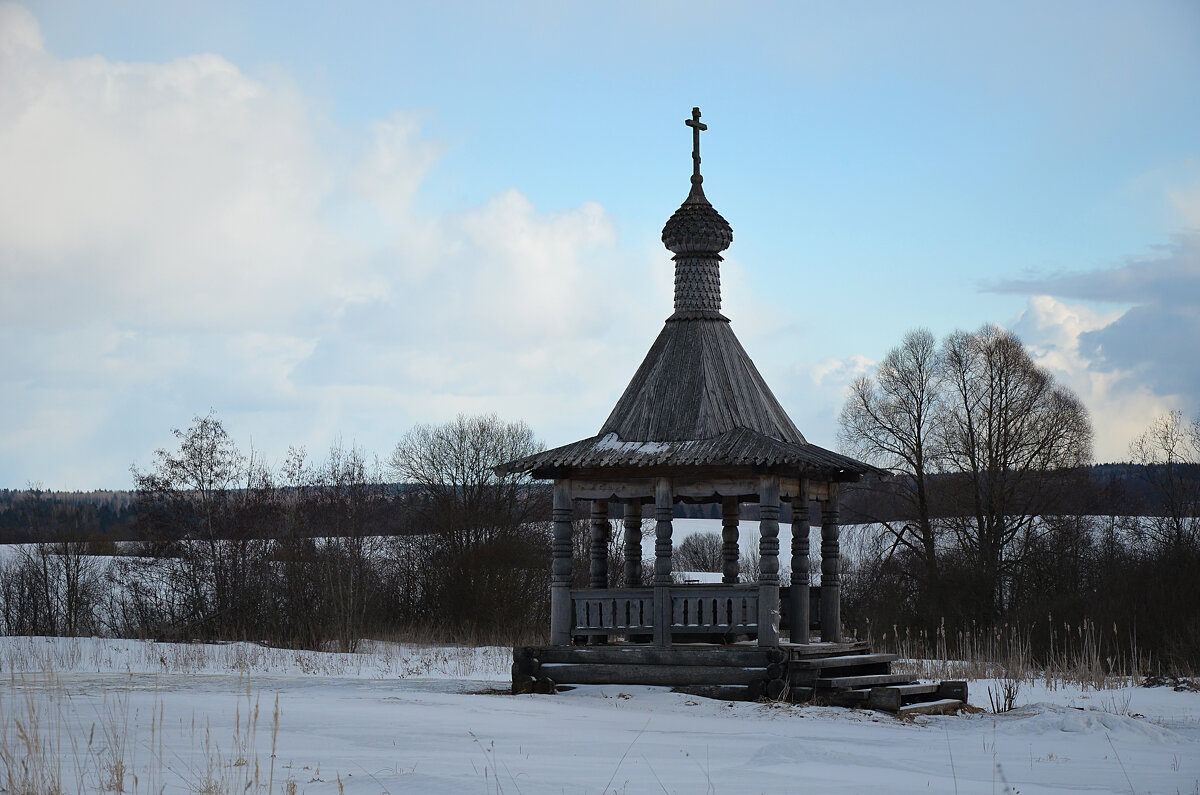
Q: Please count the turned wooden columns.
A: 8